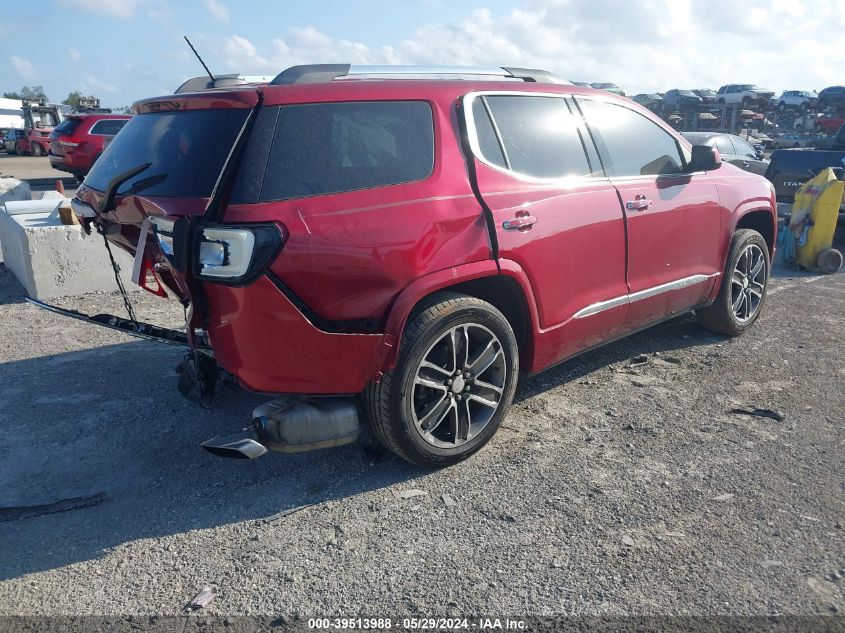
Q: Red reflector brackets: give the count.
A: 1